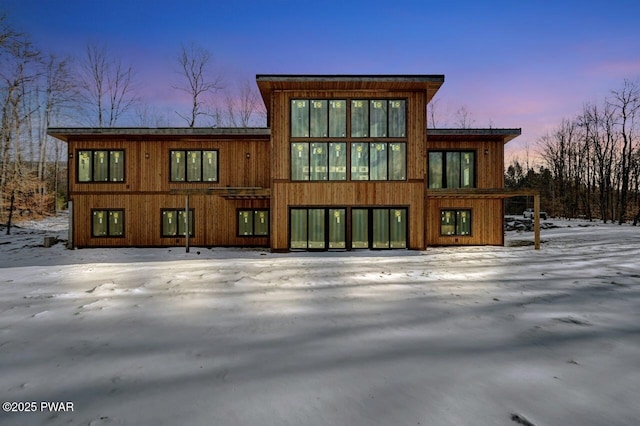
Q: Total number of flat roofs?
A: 3